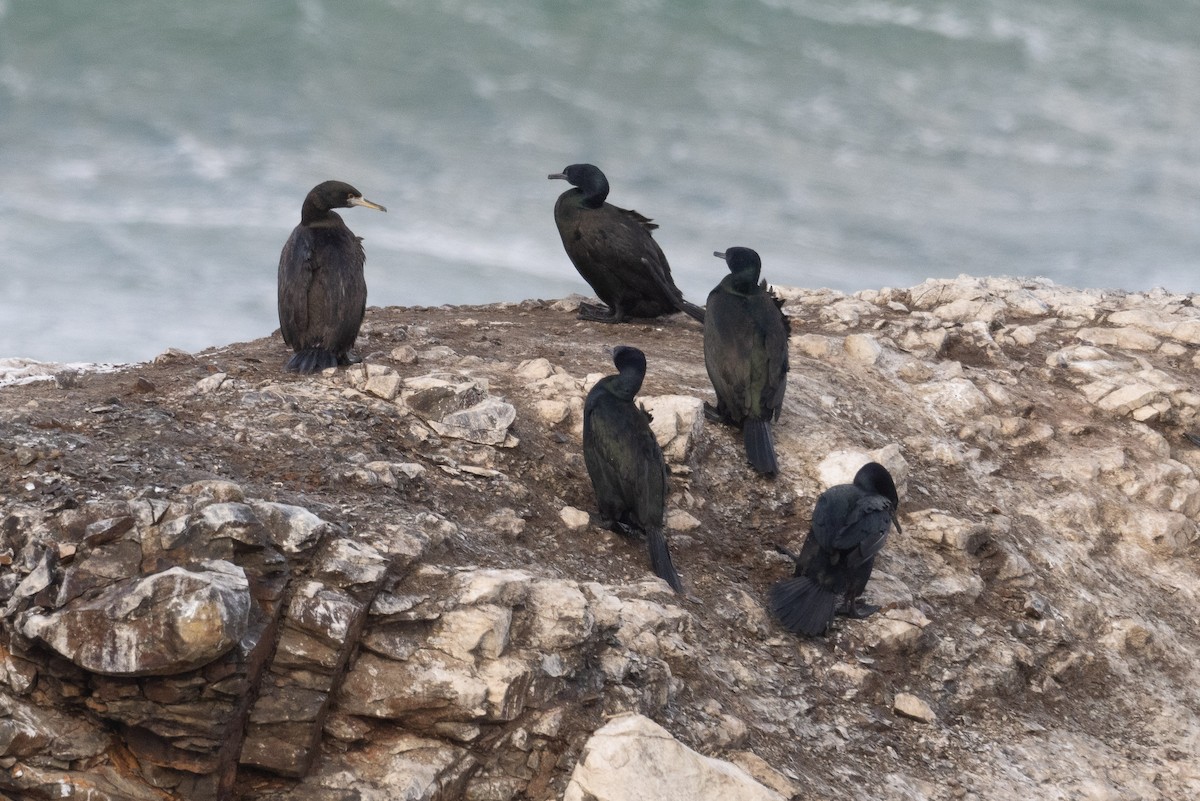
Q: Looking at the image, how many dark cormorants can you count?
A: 5